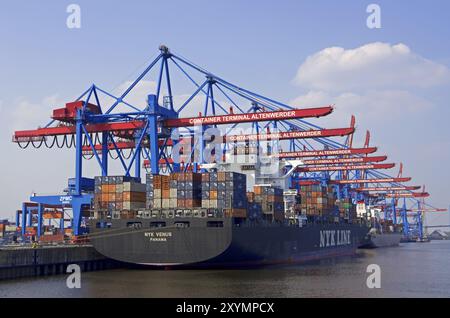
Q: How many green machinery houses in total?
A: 0